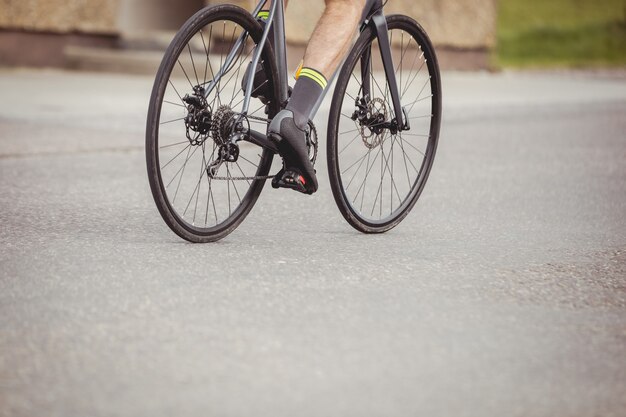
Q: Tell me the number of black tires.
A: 2